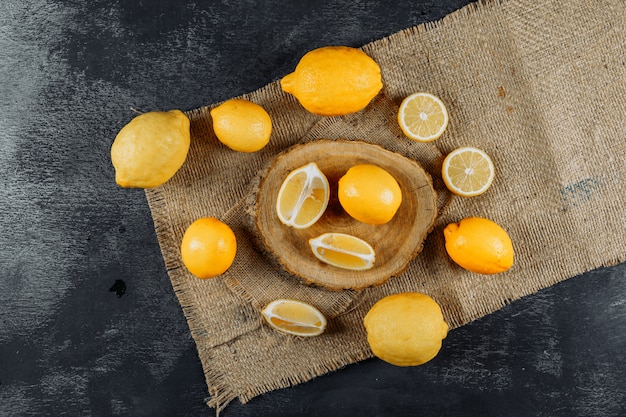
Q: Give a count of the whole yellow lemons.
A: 7